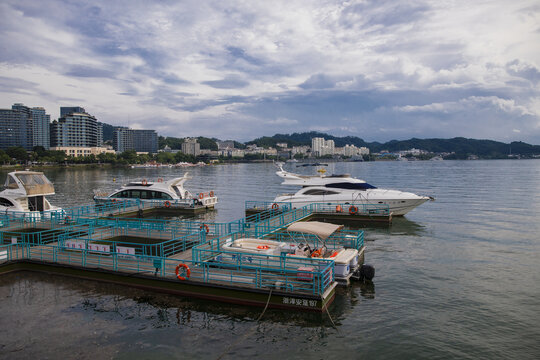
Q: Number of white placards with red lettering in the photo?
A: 3